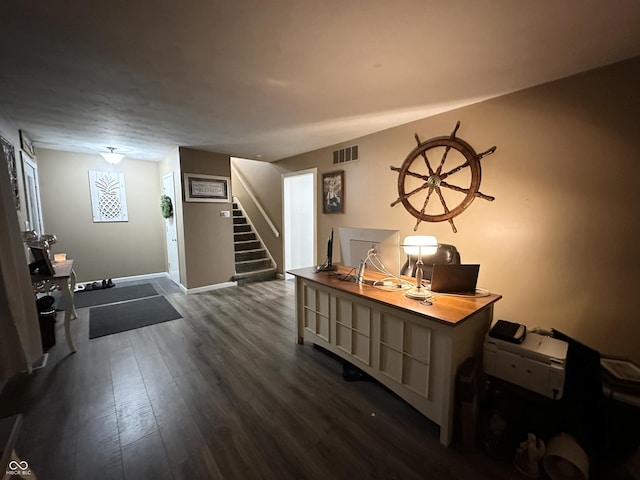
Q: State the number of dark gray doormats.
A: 2